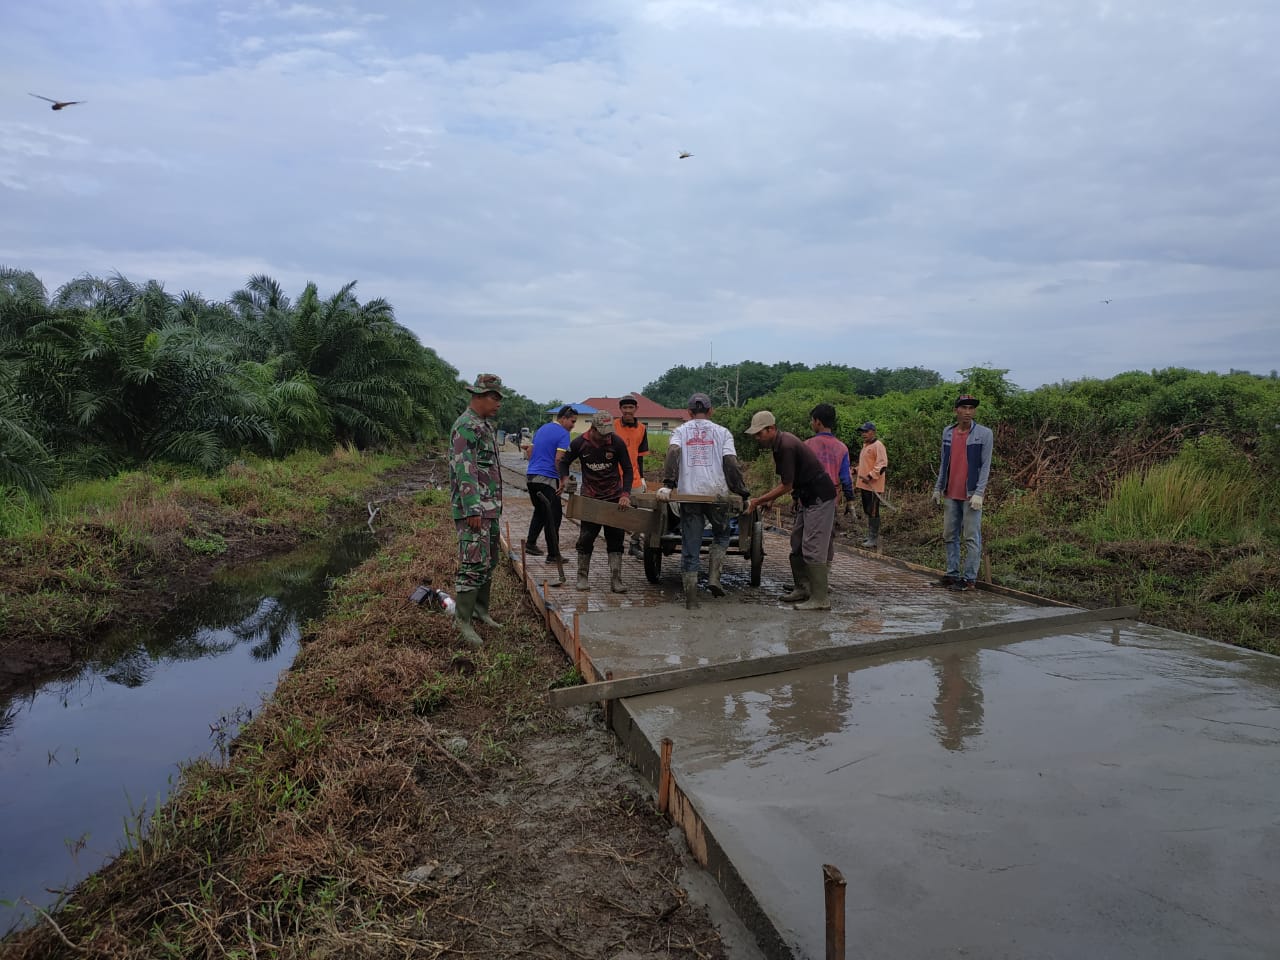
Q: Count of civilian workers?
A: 8